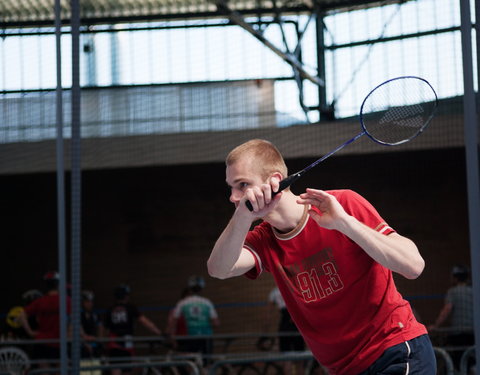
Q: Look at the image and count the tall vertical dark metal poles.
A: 3